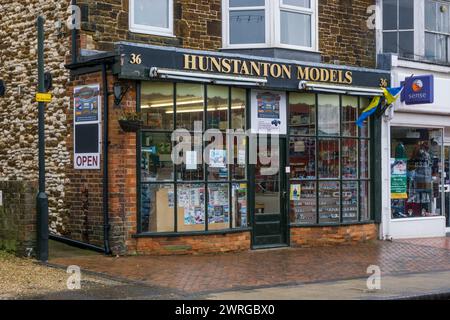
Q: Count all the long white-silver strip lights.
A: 2